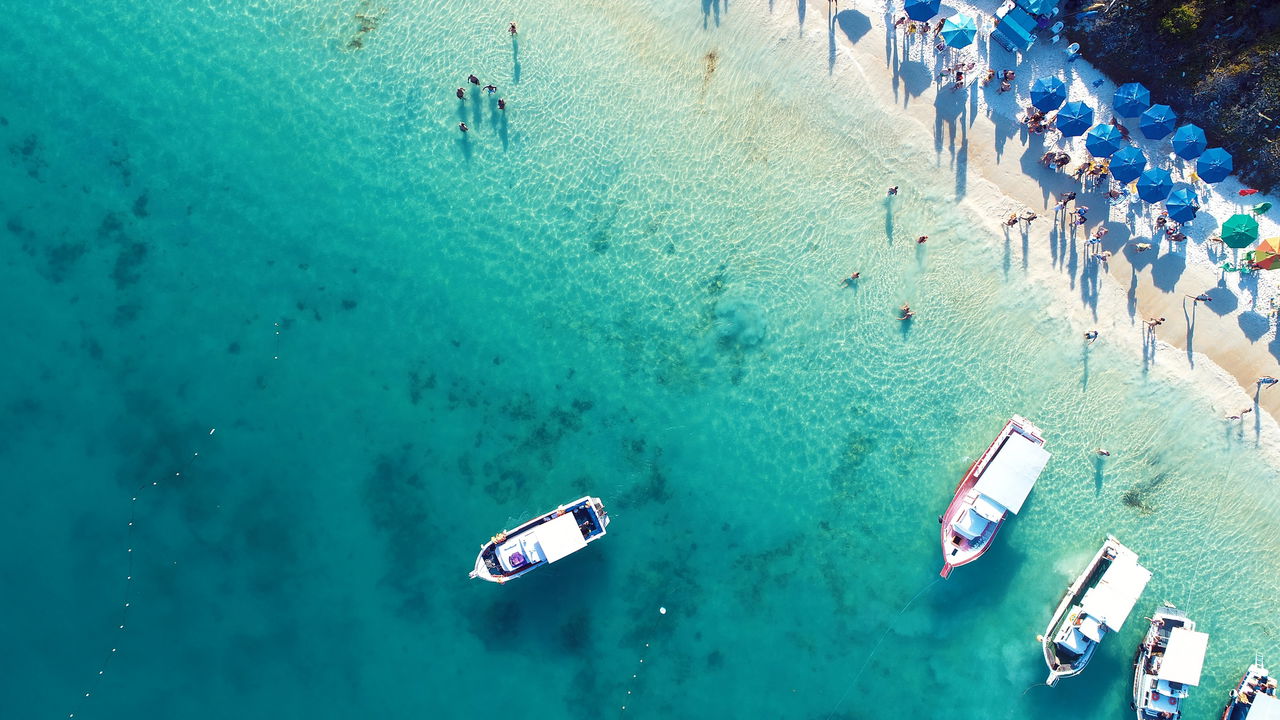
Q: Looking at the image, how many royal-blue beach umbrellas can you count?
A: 11